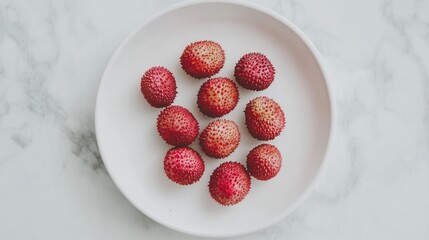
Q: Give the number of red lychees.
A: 10